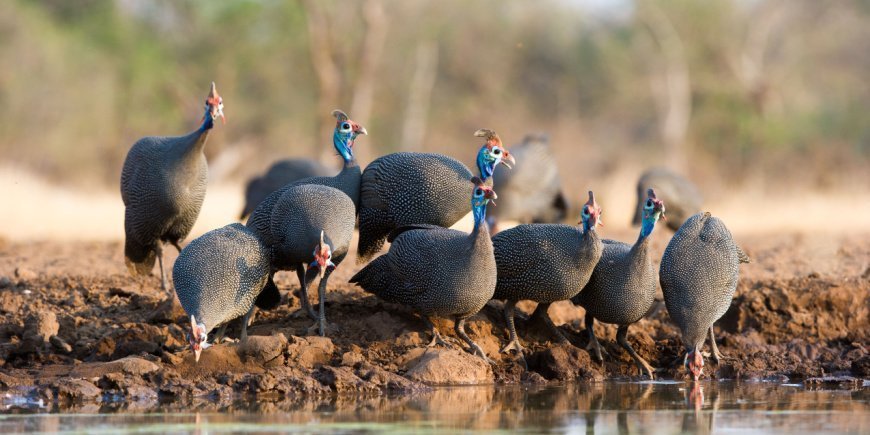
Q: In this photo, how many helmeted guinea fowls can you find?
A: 12